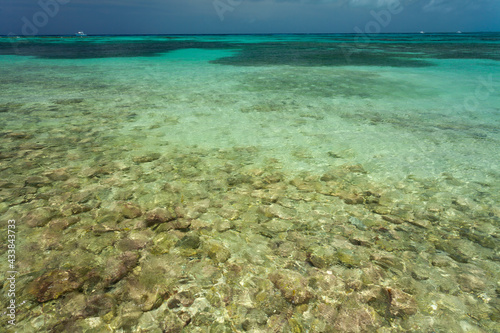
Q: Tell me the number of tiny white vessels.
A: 3